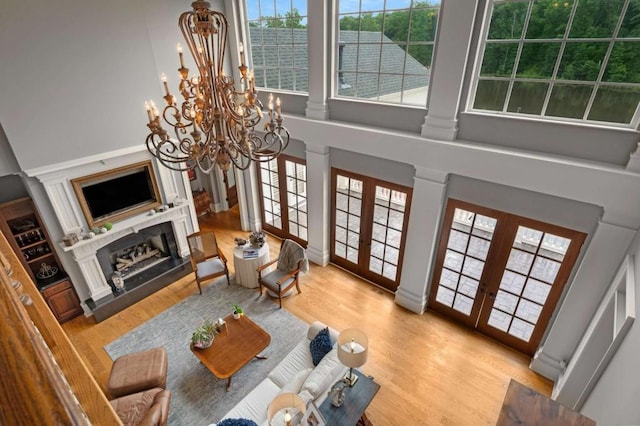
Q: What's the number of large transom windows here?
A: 3